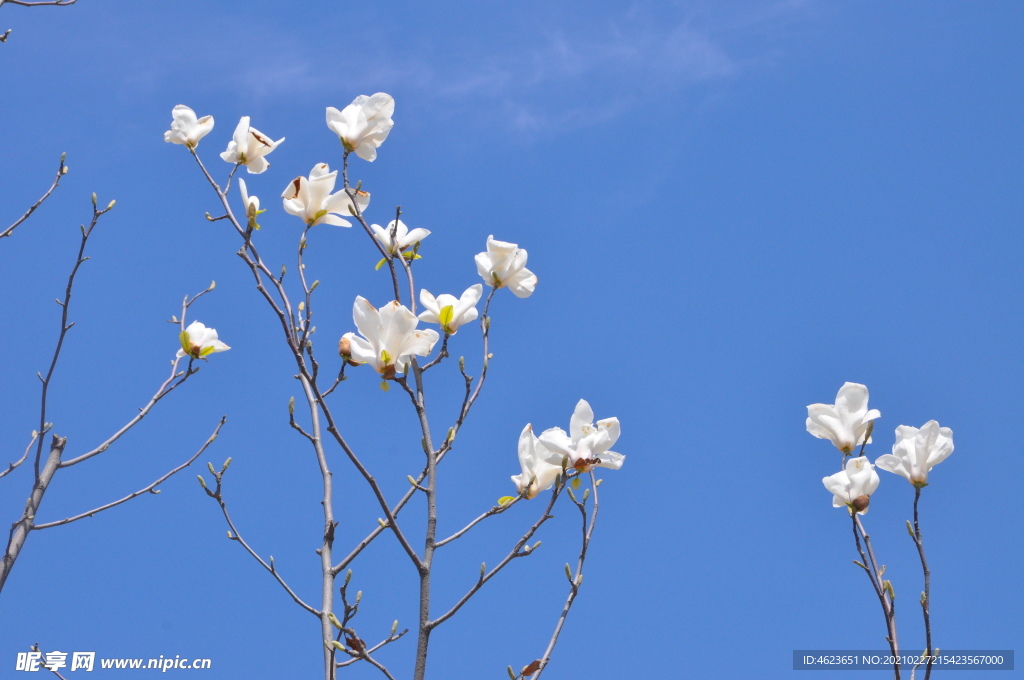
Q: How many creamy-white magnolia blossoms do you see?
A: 15